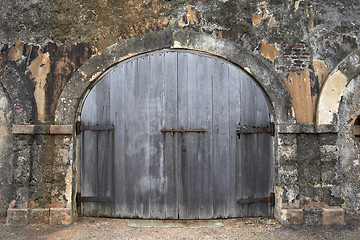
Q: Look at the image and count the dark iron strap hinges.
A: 4